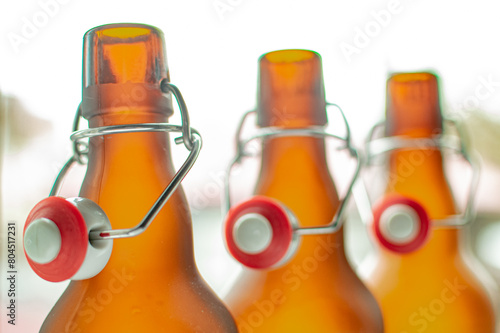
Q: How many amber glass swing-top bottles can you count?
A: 3